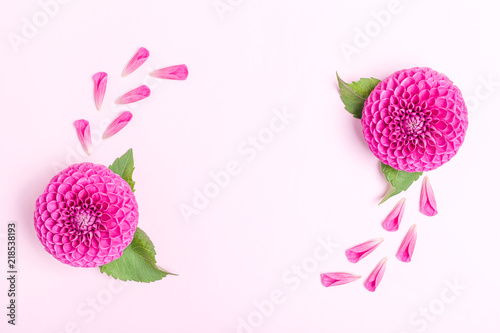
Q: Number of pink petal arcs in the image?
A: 2